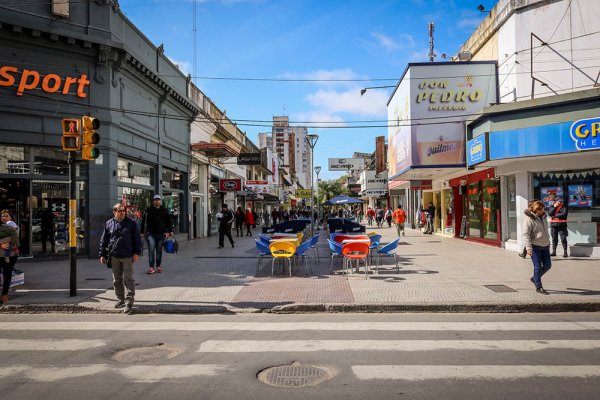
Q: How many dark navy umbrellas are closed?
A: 0